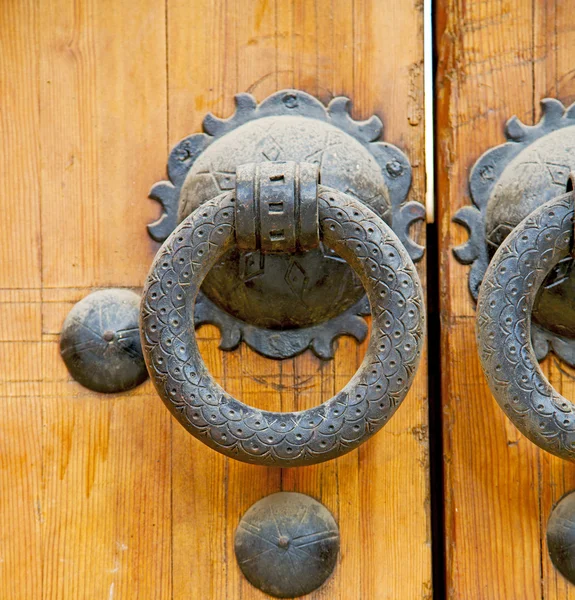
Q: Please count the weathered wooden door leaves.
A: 2